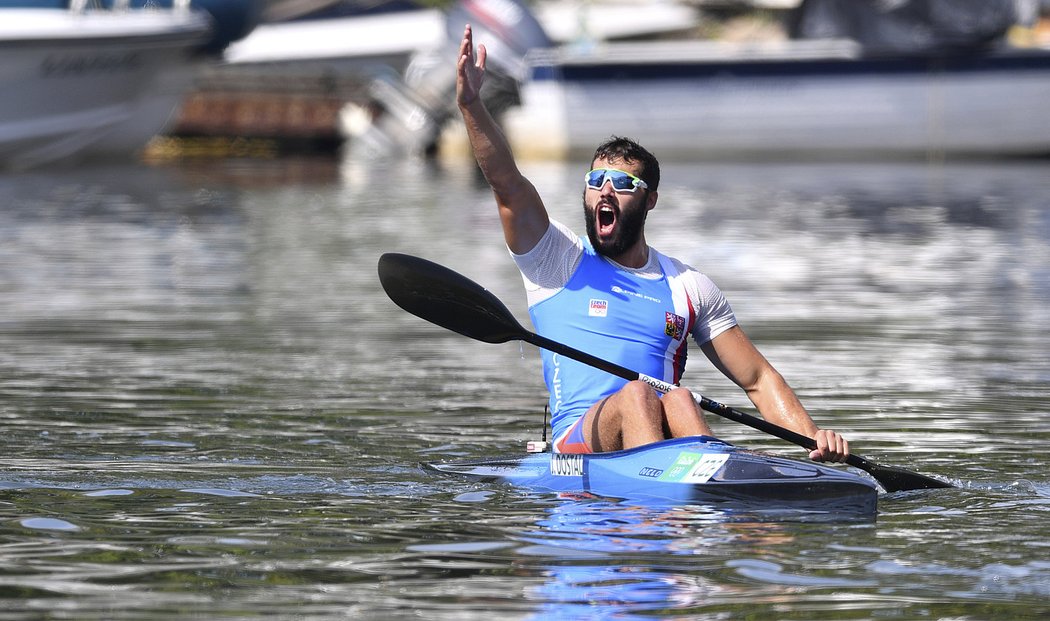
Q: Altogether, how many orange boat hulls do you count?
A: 0